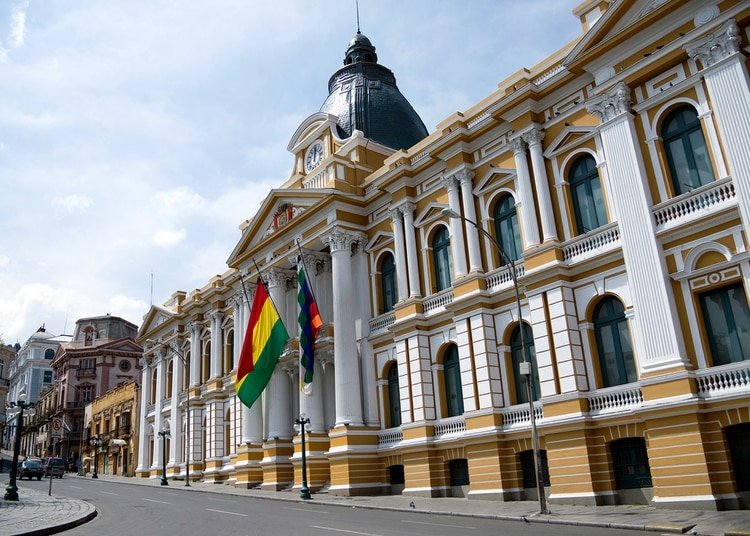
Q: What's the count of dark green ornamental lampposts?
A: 4